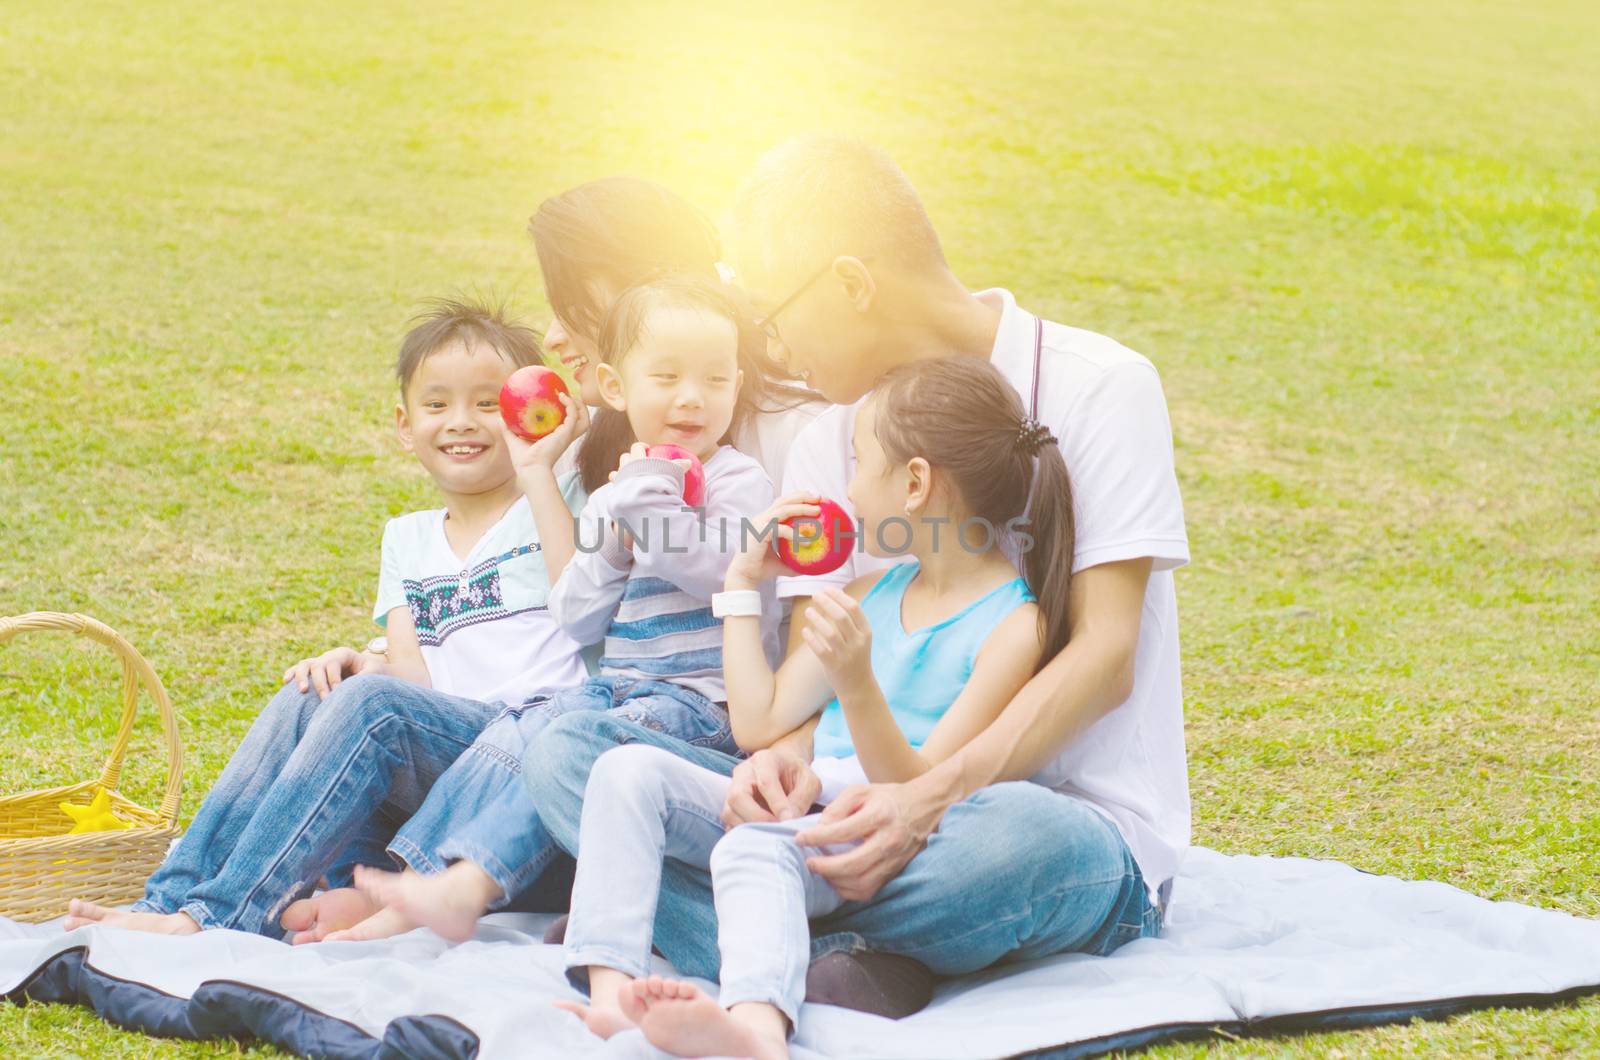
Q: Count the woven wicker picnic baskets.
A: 1